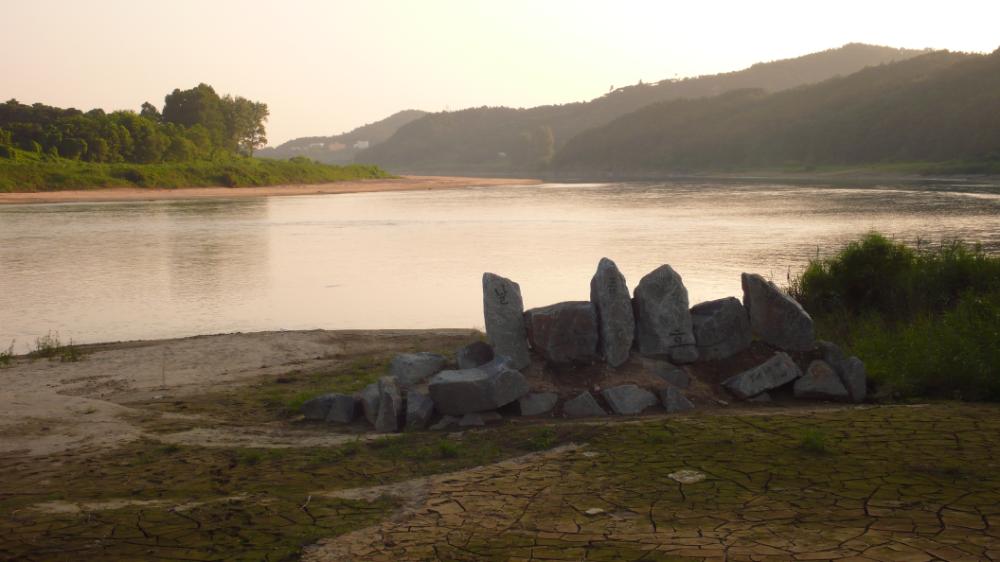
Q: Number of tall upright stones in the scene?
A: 4